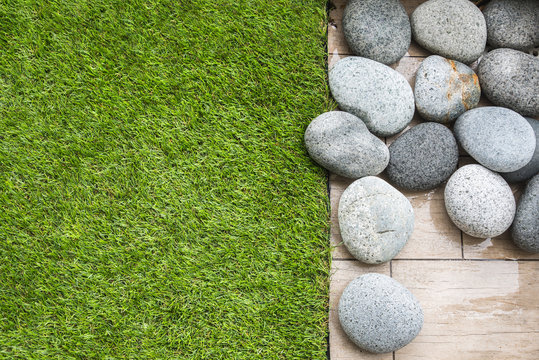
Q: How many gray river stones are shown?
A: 14